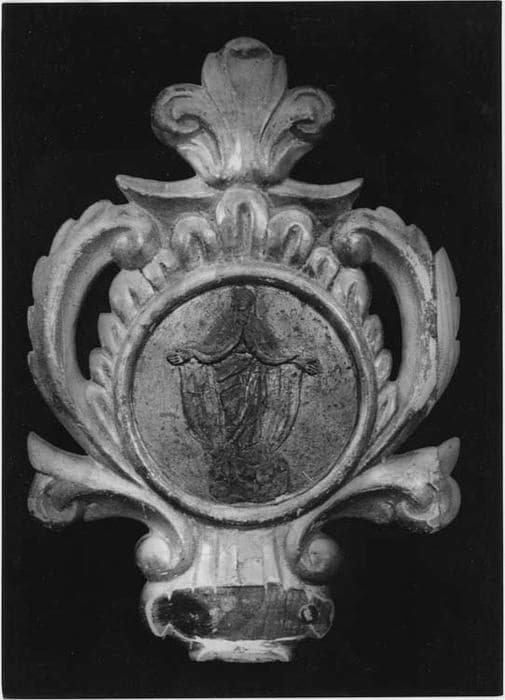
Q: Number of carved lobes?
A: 13